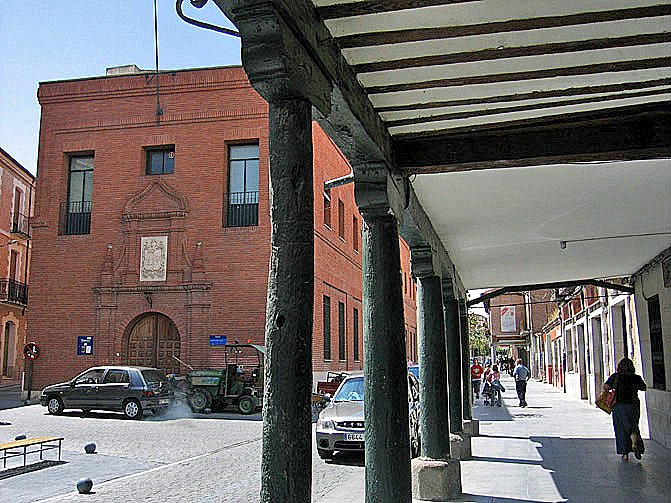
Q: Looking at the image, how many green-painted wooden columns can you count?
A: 5